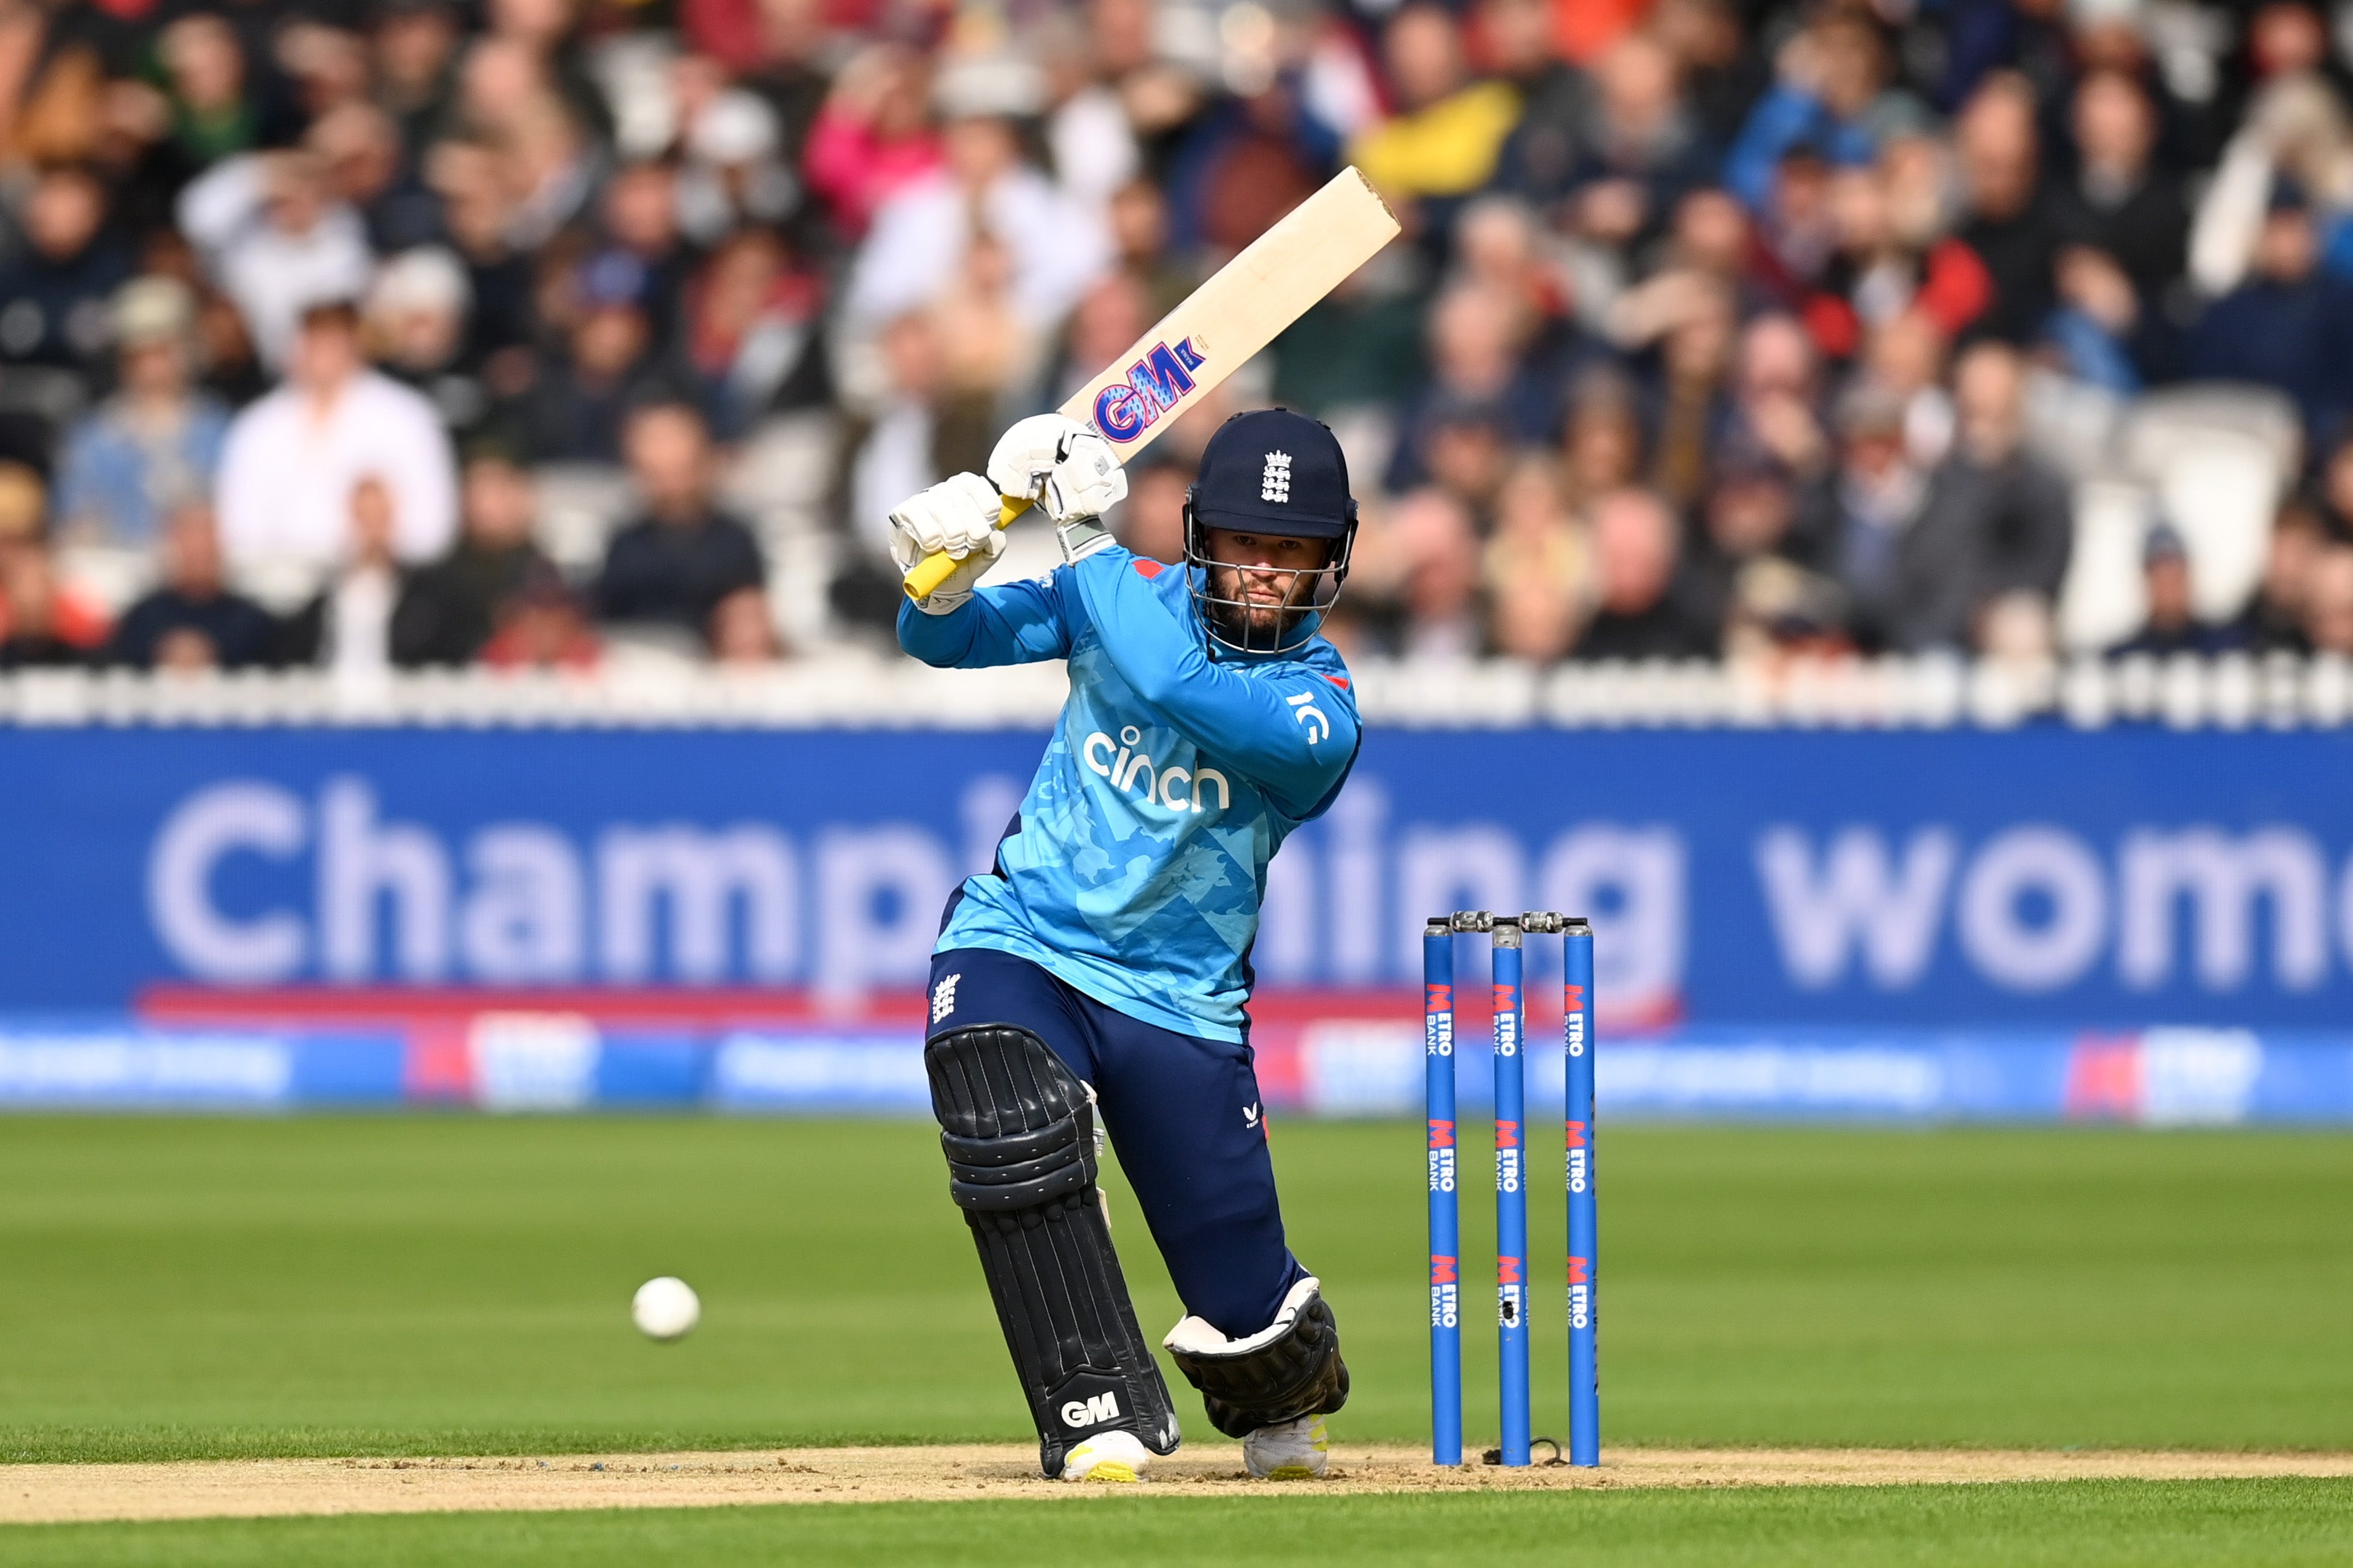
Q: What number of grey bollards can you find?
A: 0